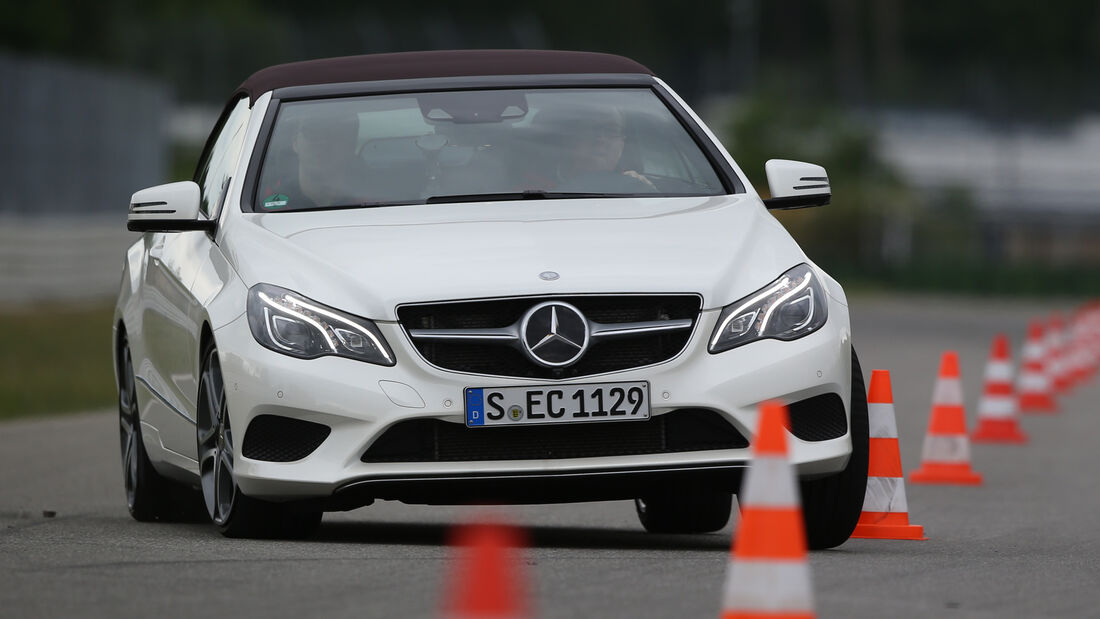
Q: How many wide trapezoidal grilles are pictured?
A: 2